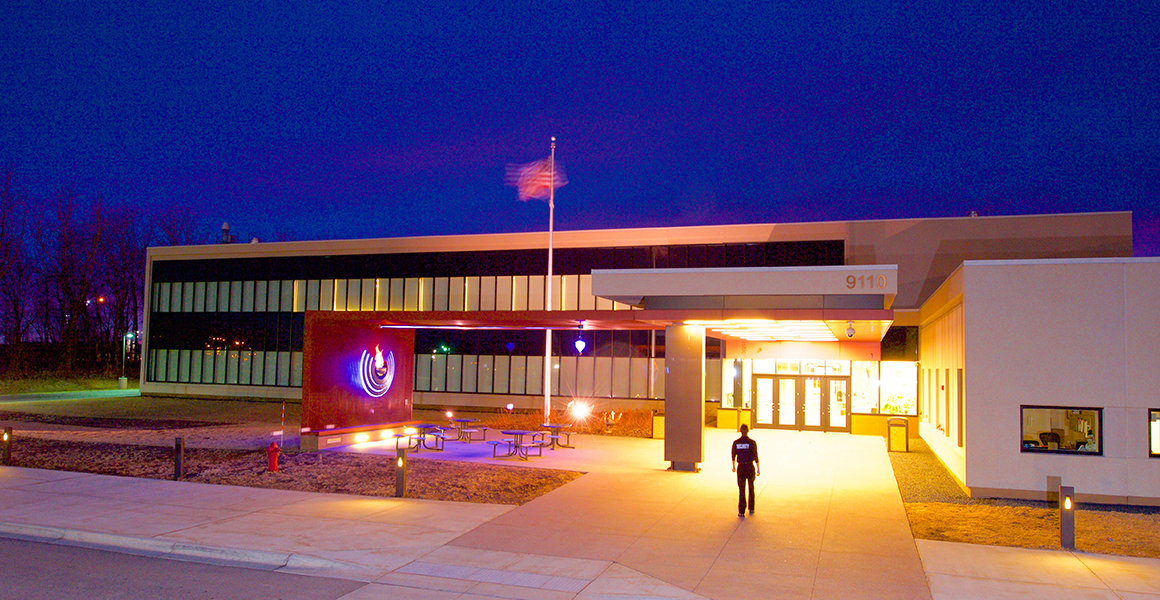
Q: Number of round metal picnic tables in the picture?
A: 4